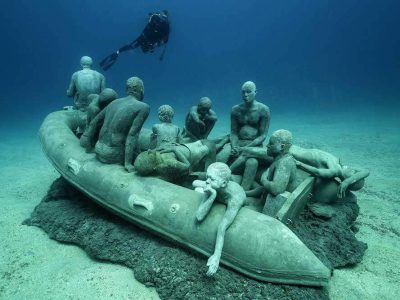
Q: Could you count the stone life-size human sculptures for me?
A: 10